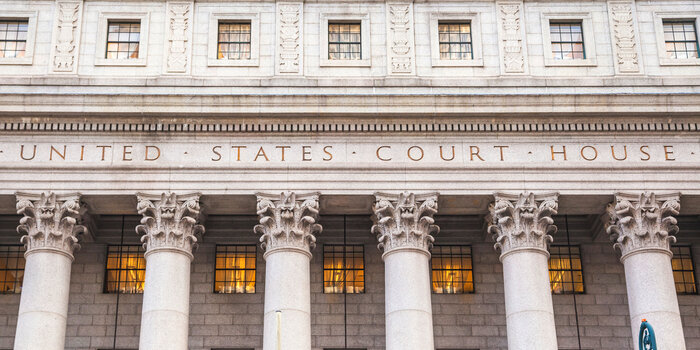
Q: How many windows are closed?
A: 14